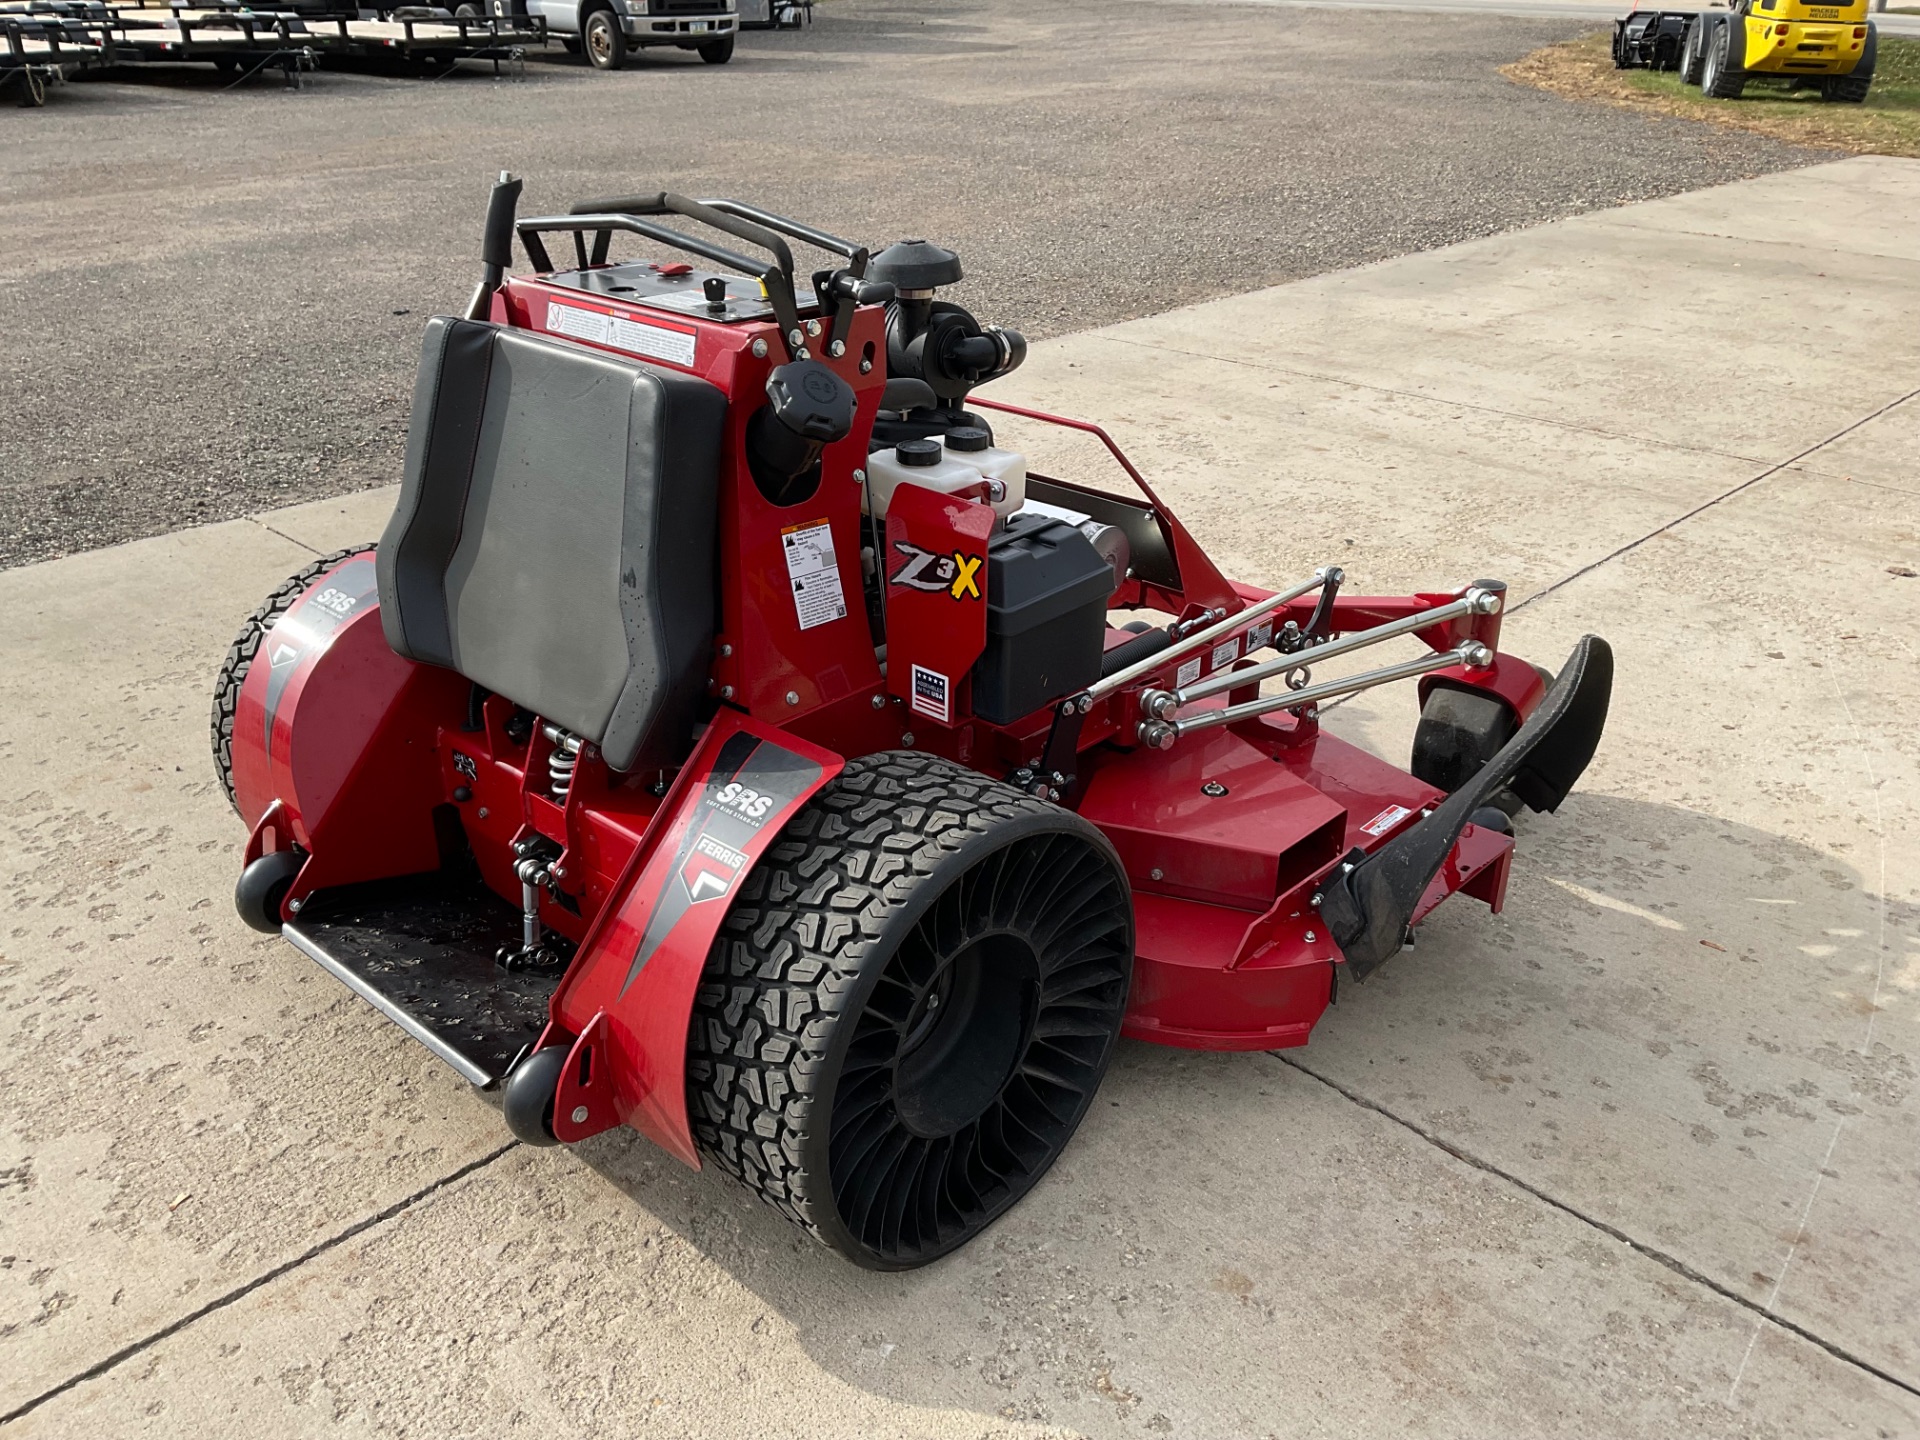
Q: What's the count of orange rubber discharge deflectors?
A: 0